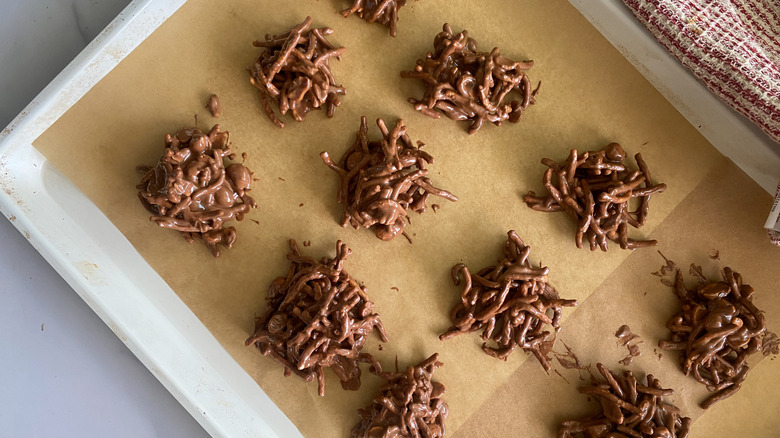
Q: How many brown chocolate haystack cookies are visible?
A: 11